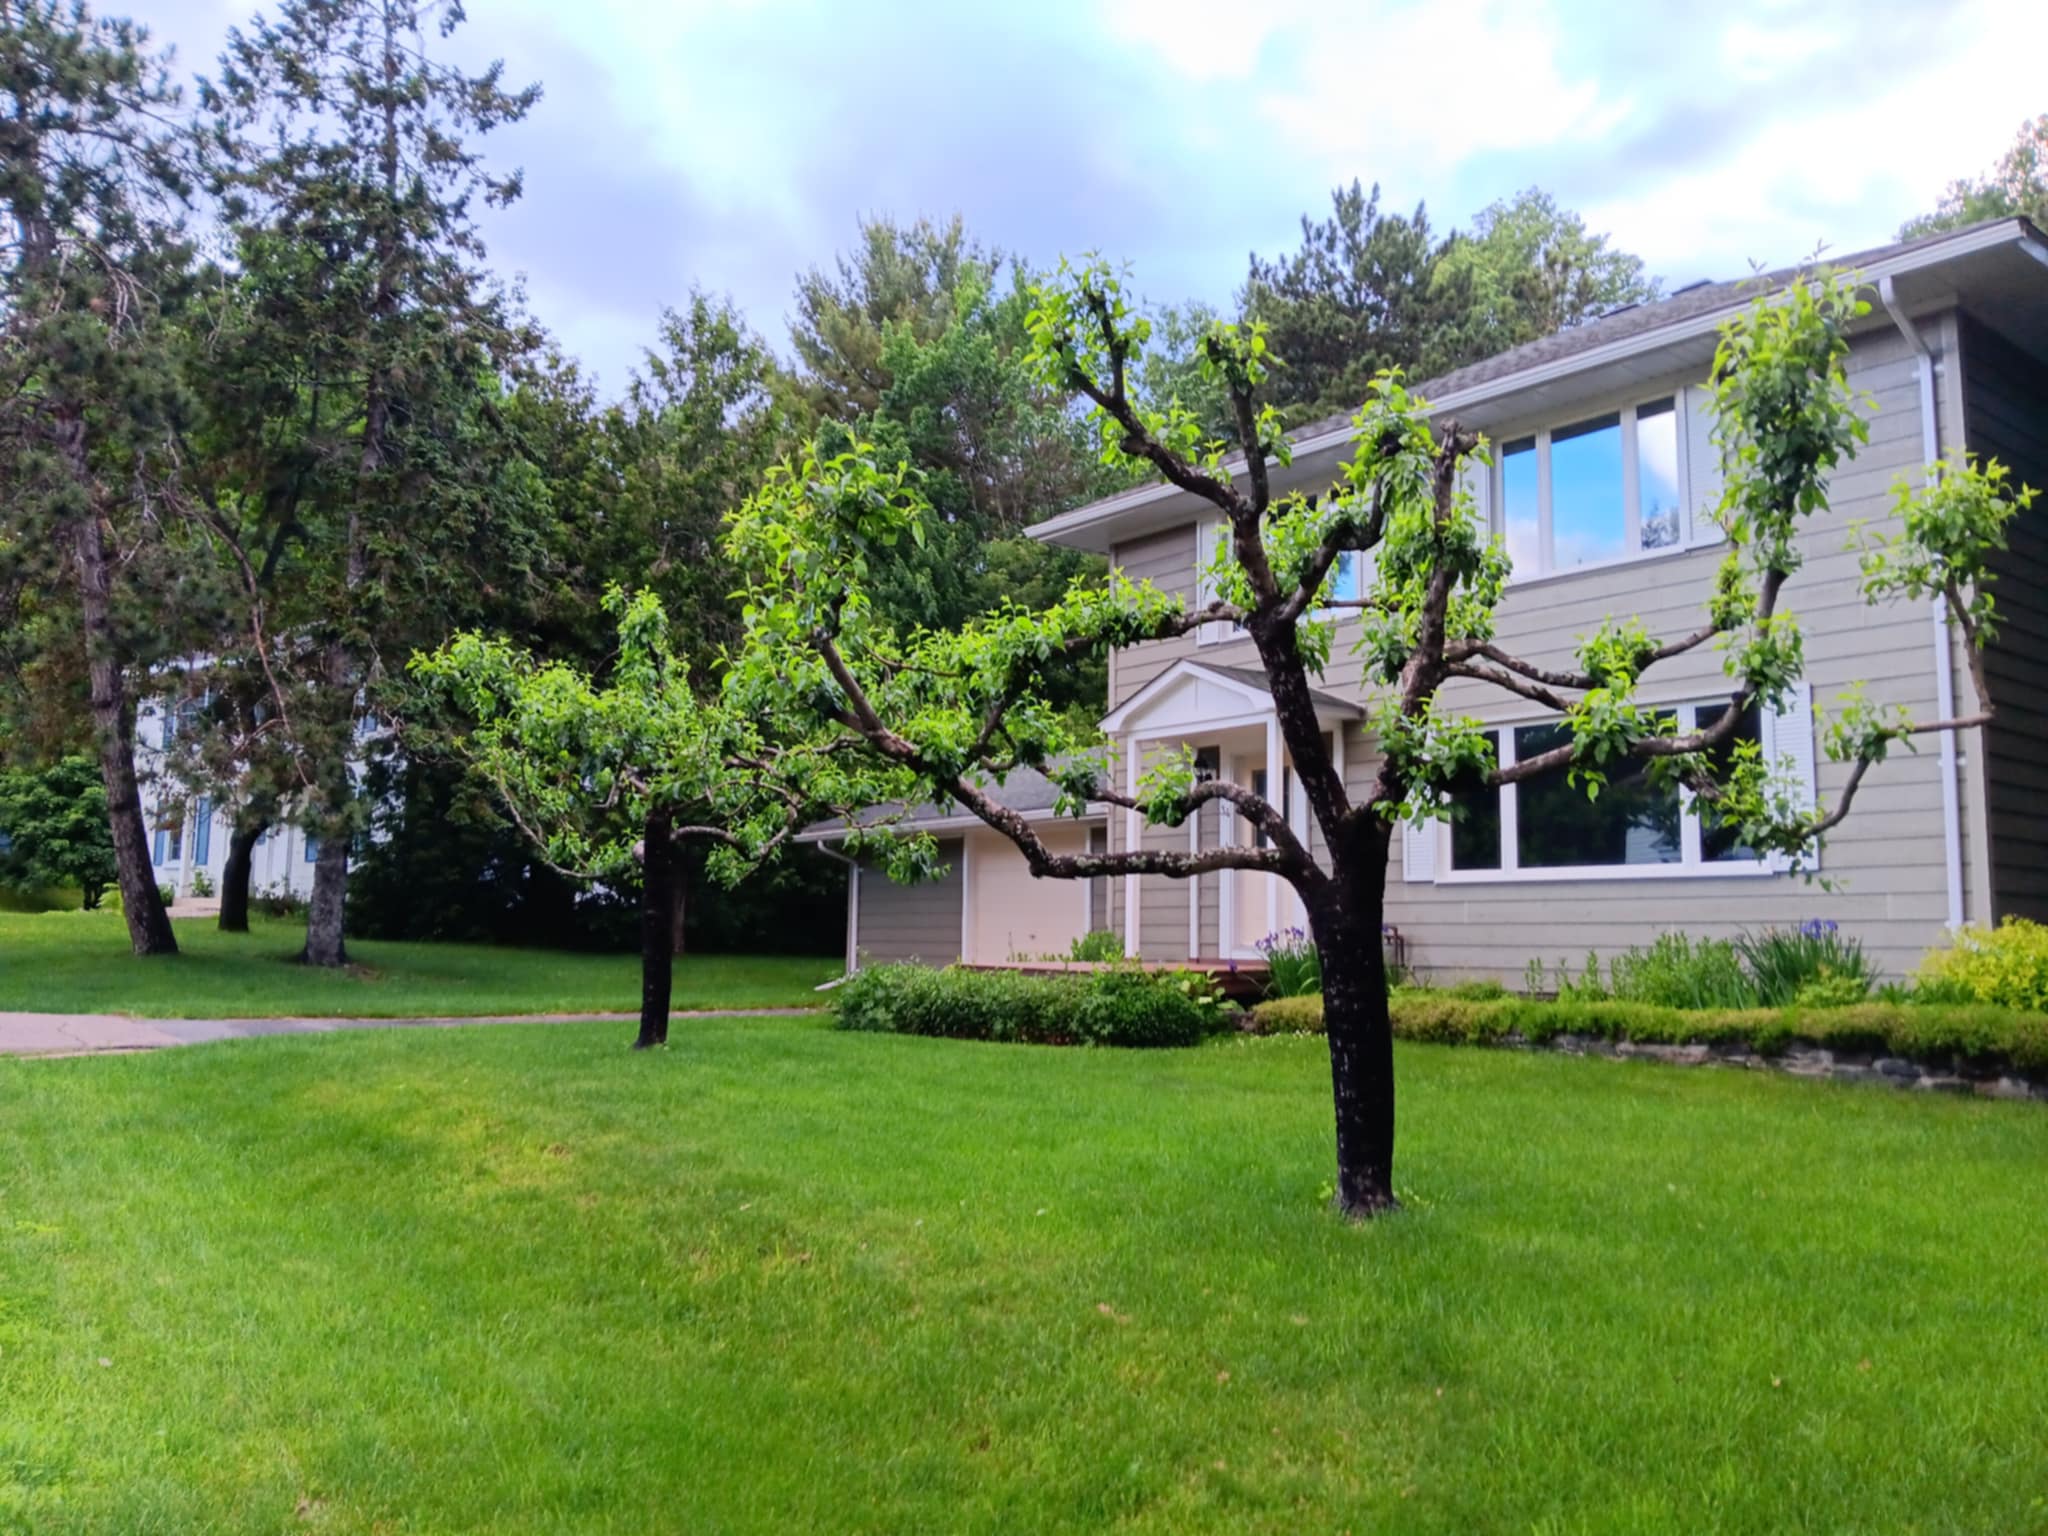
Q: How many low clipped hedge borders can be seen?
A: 2